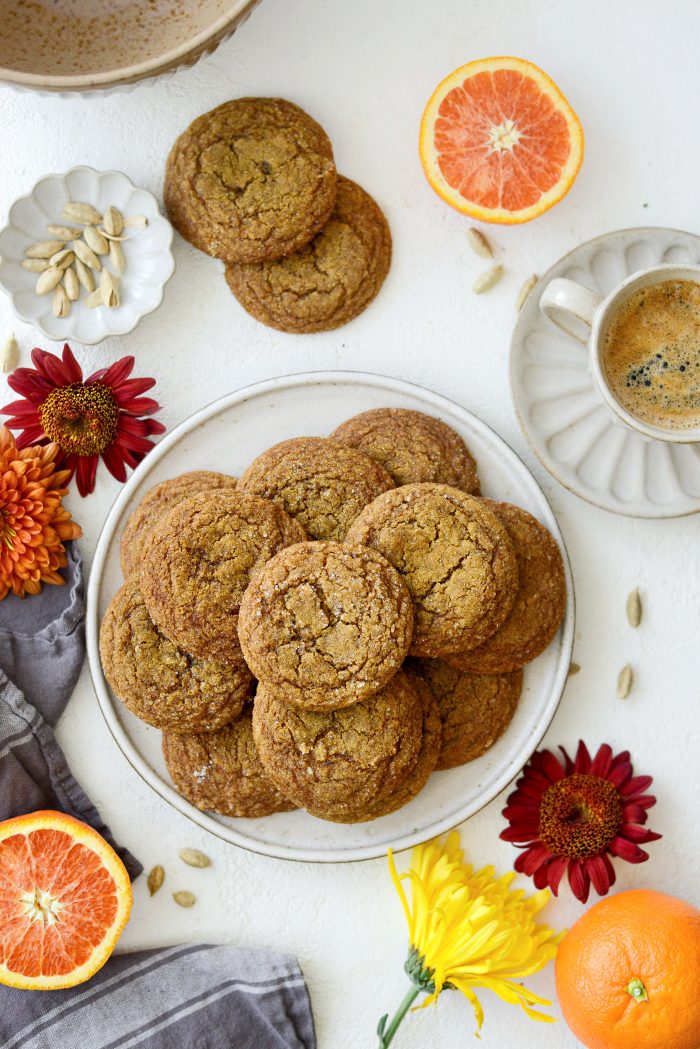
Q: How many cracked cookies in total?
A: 14